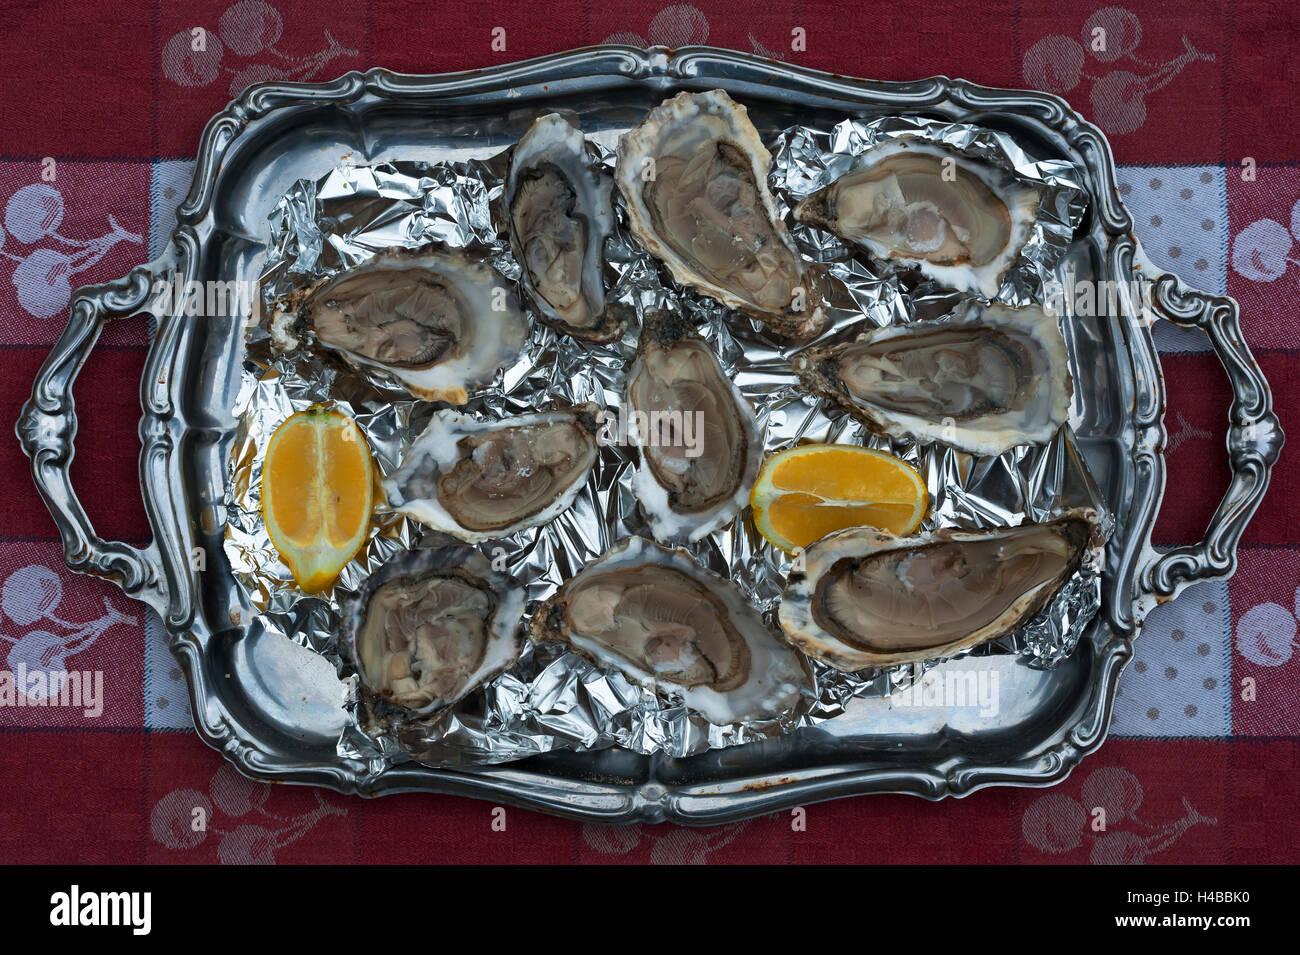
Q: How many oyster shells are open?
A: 10